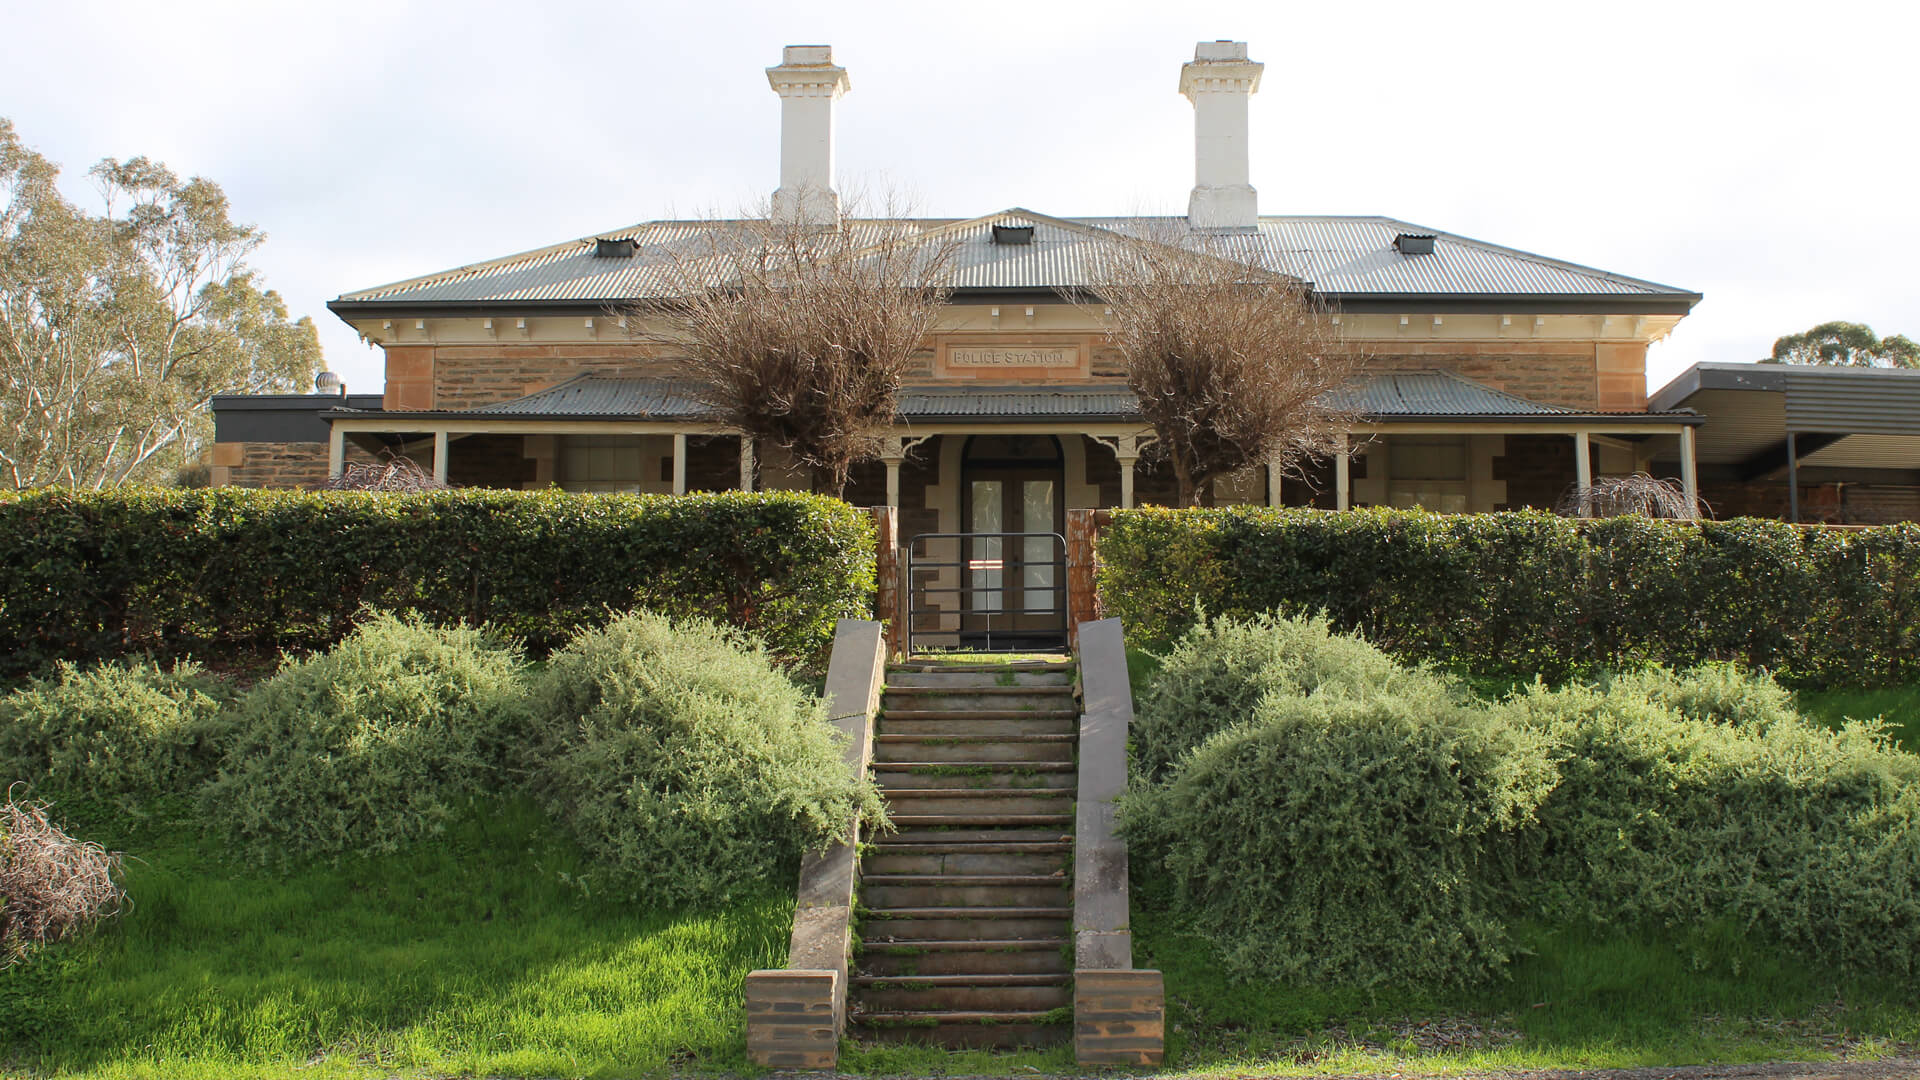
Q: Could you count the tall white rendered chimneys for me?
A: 2